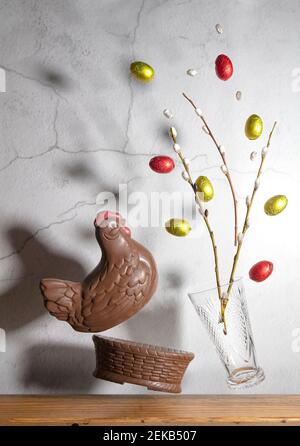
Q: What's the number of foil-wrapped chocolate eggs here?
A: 8